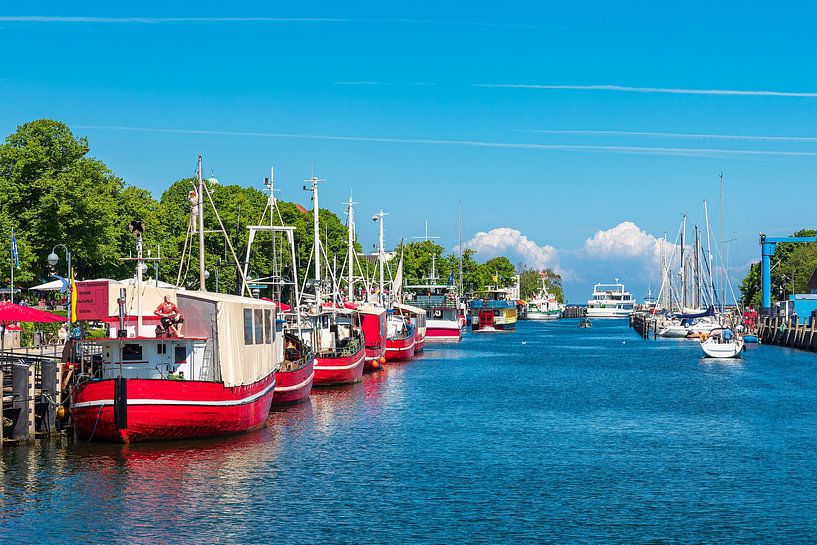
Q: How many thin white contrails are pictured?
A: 4